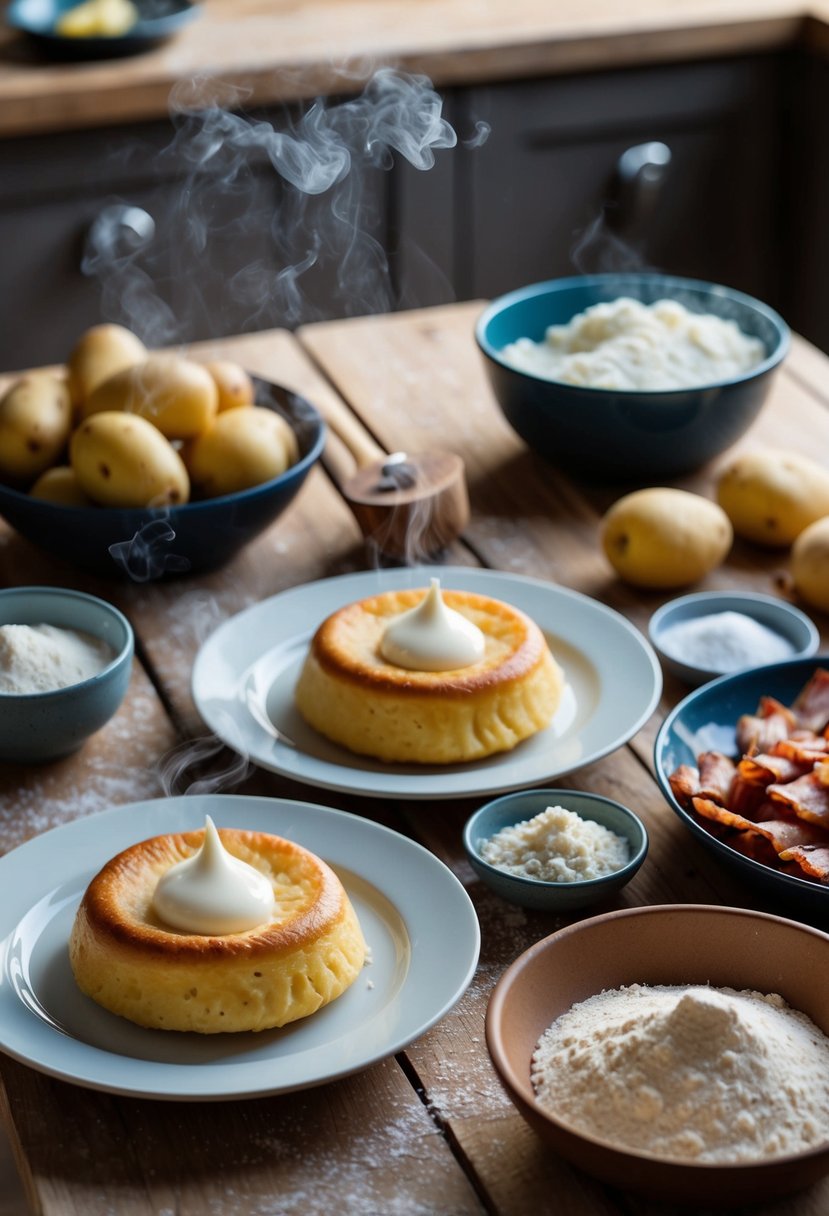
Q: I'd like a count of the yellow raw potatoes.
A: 10